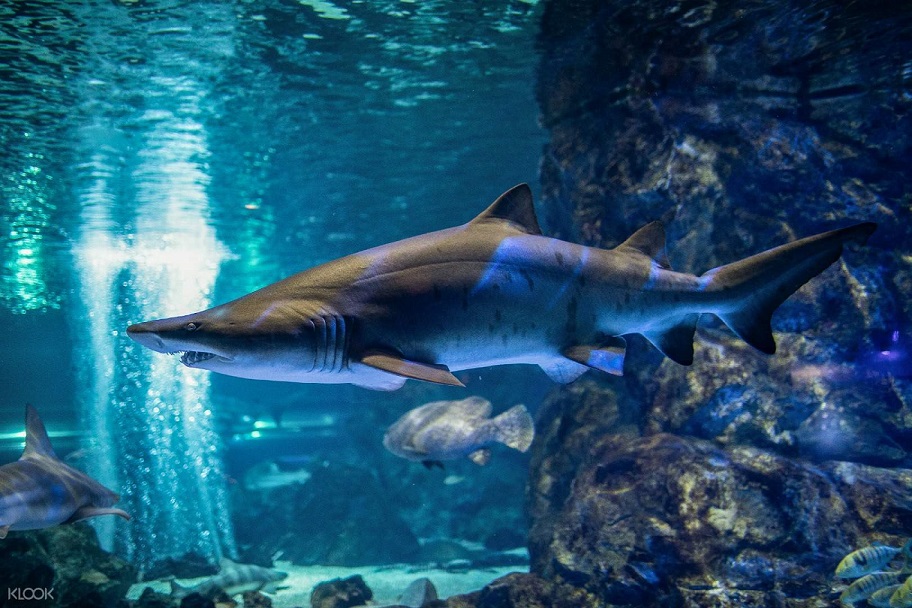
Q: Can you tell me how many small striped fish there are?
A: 4